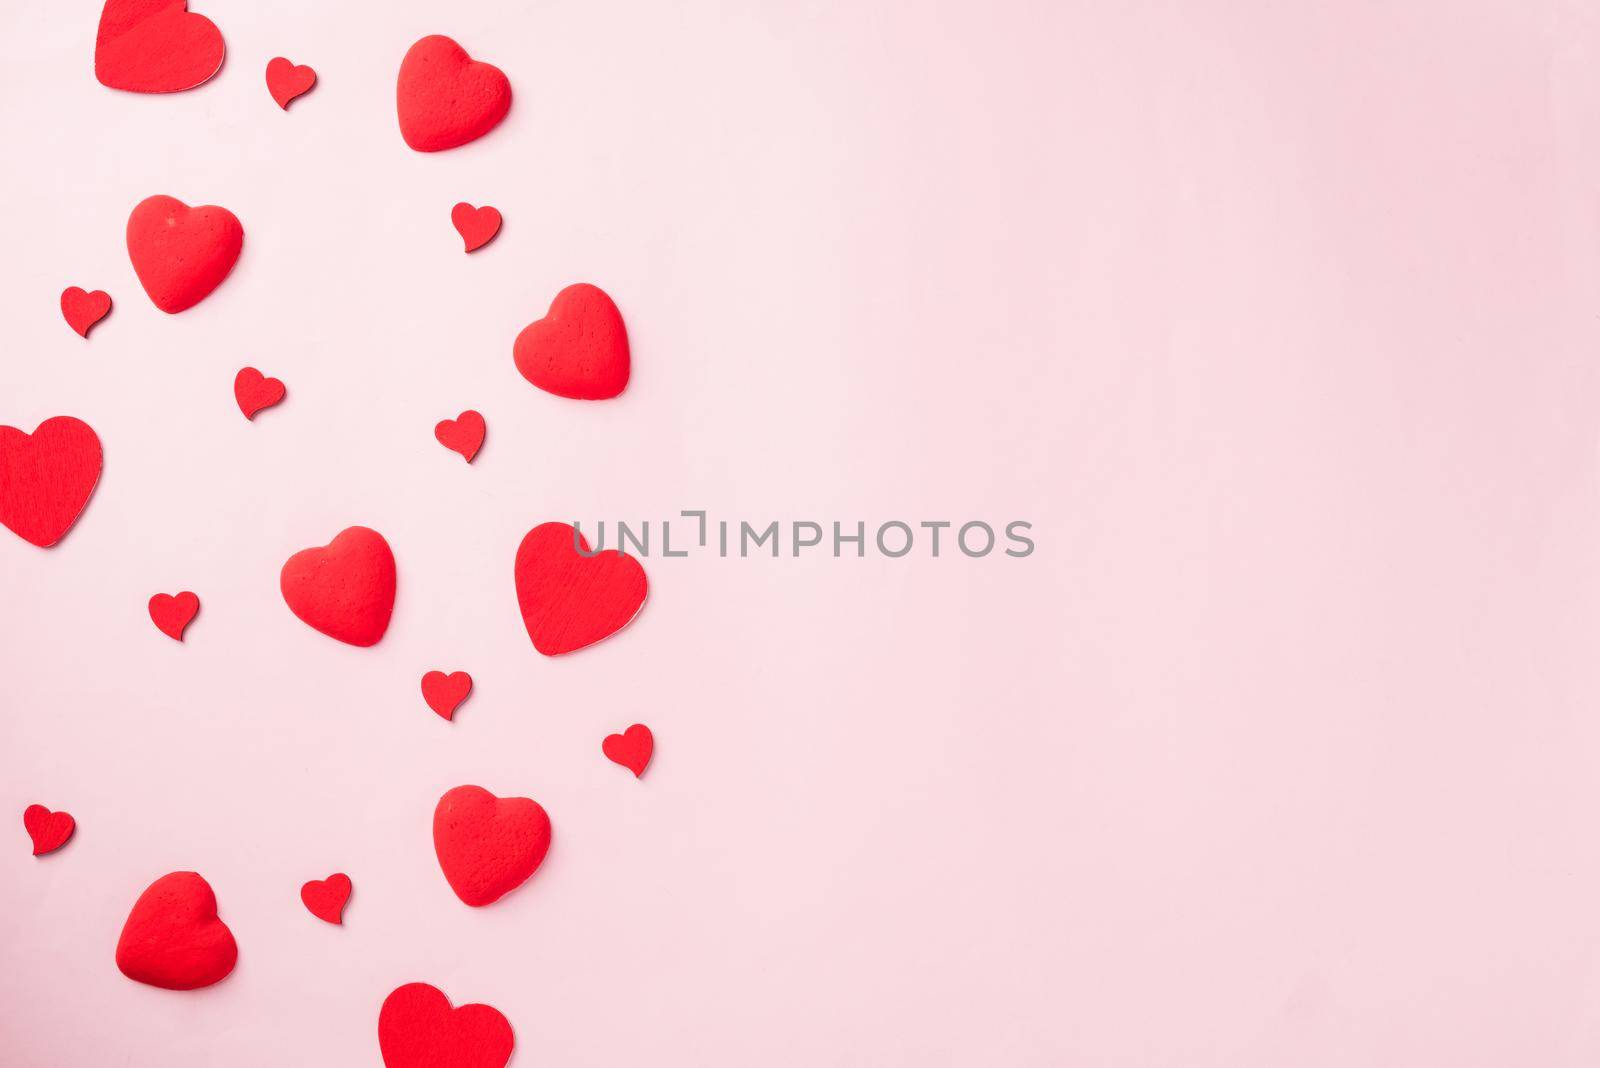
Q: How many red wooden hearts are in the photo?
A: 14